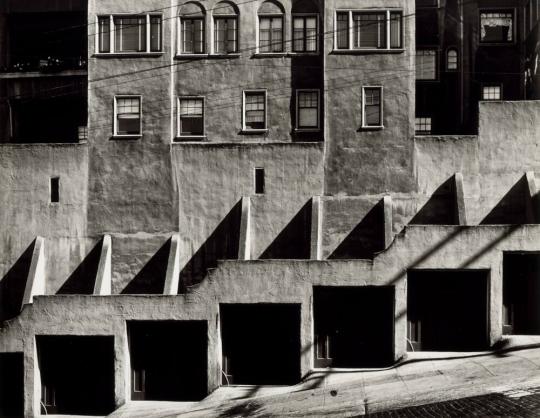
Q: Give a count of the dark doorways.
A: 7